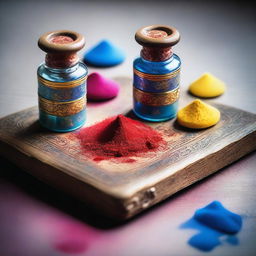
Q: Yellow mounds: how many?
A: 2